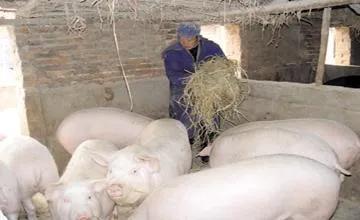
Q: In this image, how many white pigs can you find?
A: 7